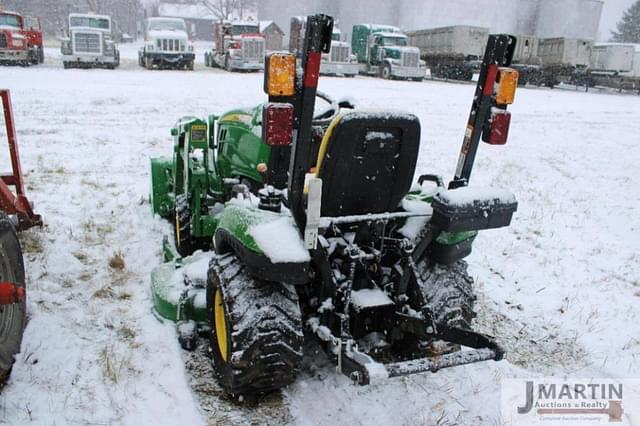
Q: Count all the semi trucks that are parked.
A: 6